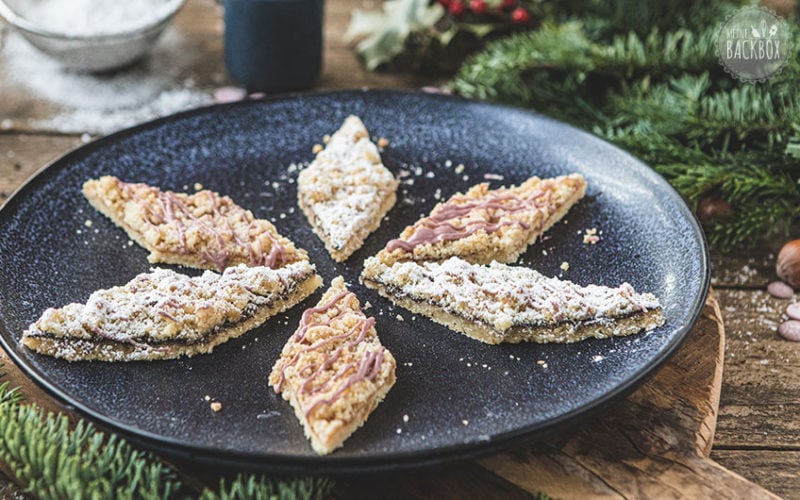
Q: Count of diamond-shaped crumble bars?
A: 6